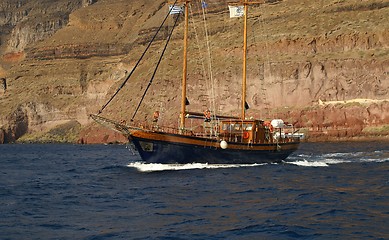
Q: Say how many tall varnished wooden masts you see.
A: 2